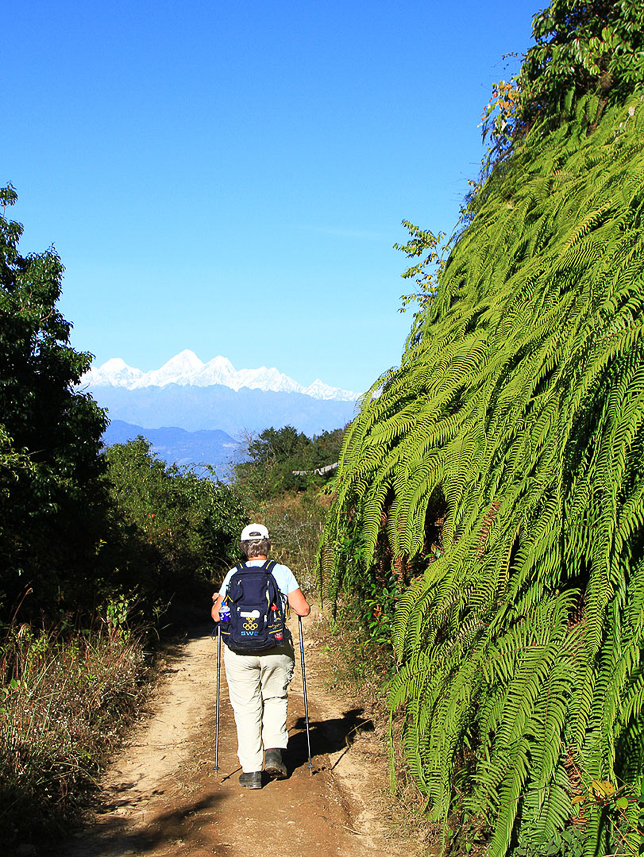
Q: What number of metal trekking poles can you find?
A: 2